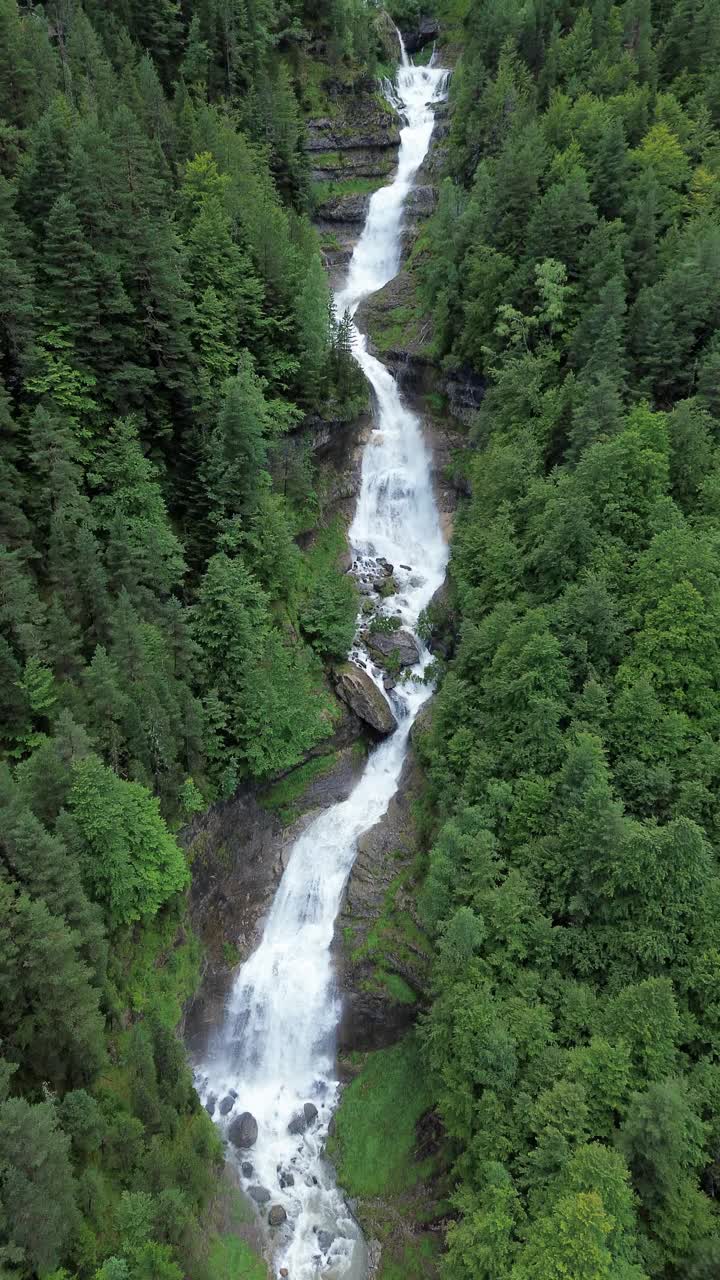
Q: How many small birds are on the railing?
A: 0